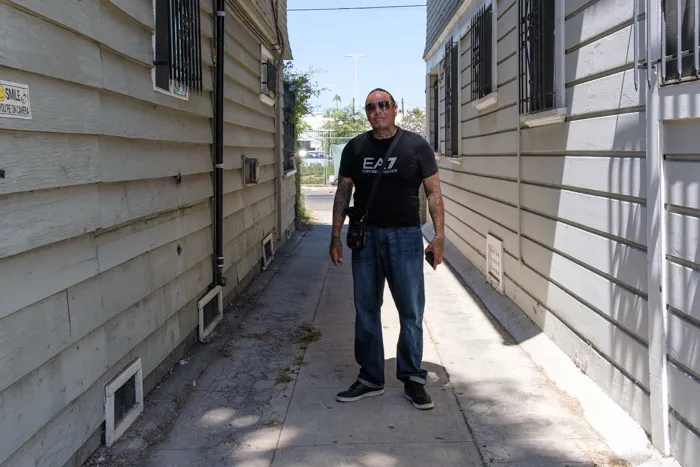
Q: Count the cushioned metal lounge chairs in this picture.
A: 0